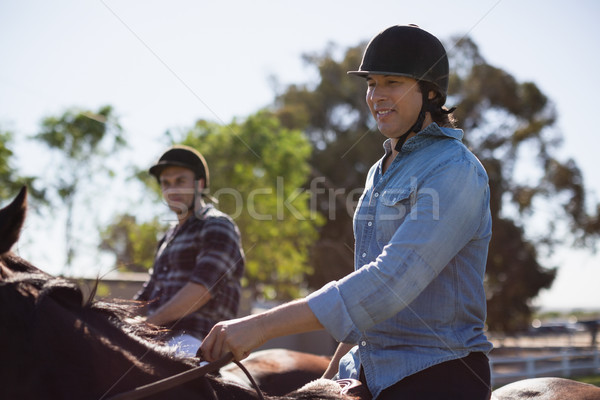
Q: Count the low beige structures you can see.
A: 1